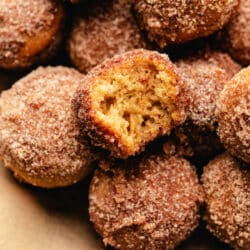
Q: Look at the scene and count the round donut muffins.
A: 10